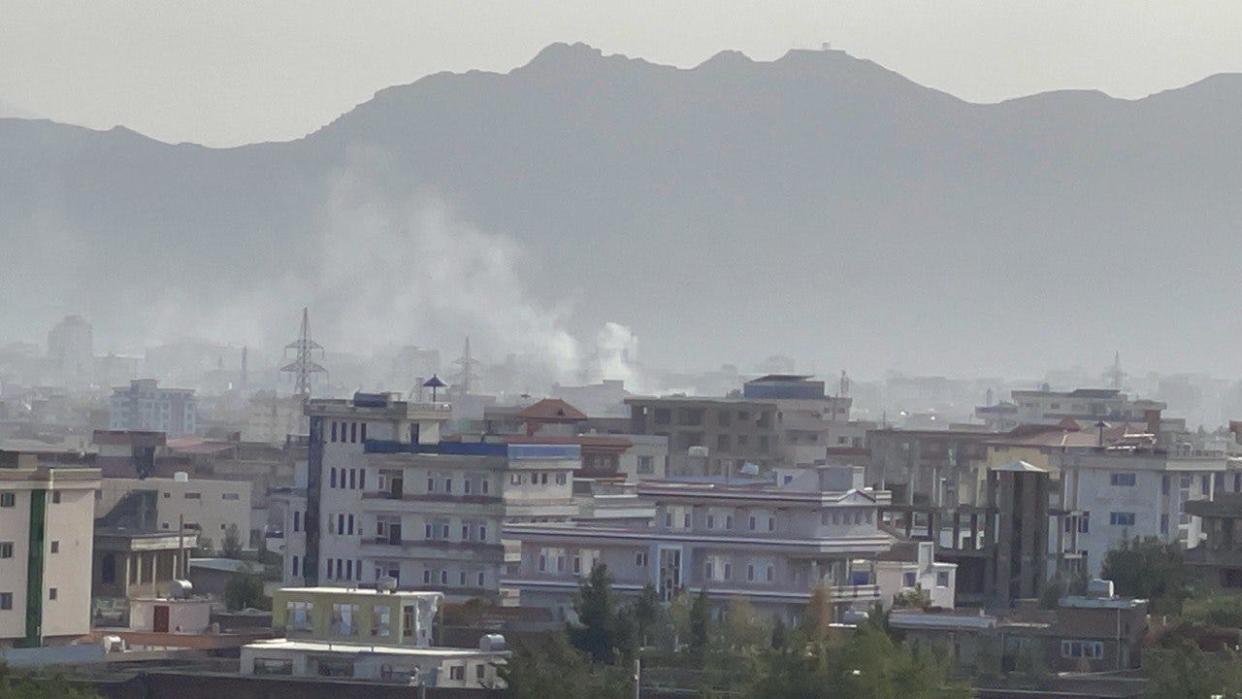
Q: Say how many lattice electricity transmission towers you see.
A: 3